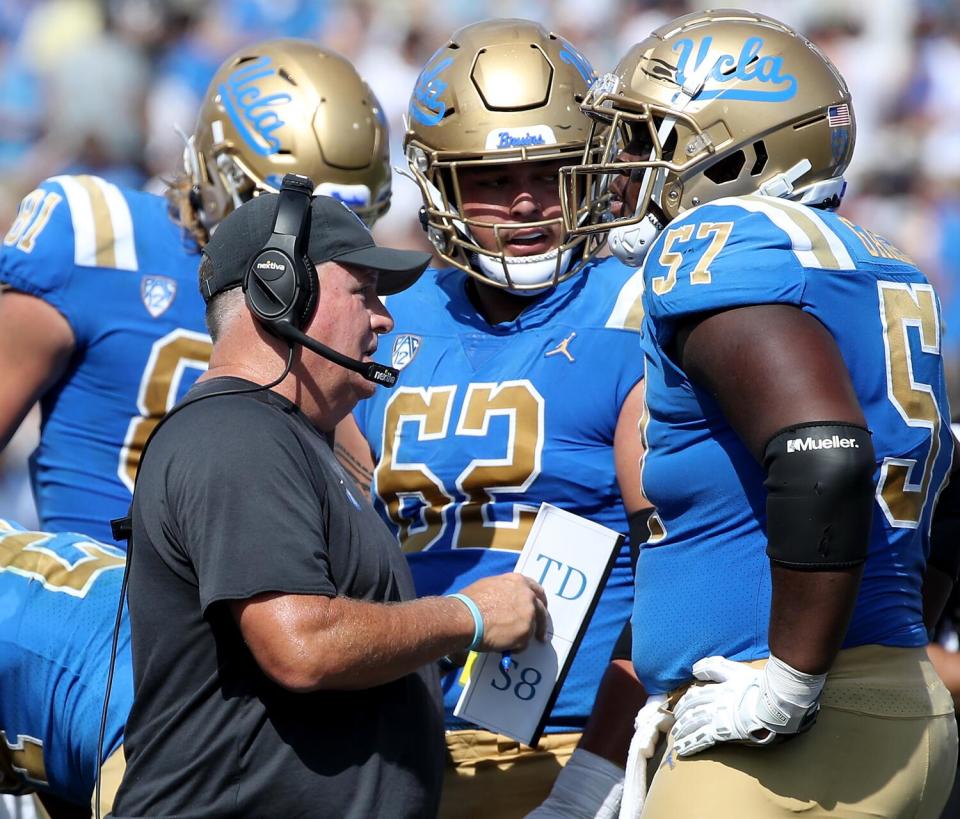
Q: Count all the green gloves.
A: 0